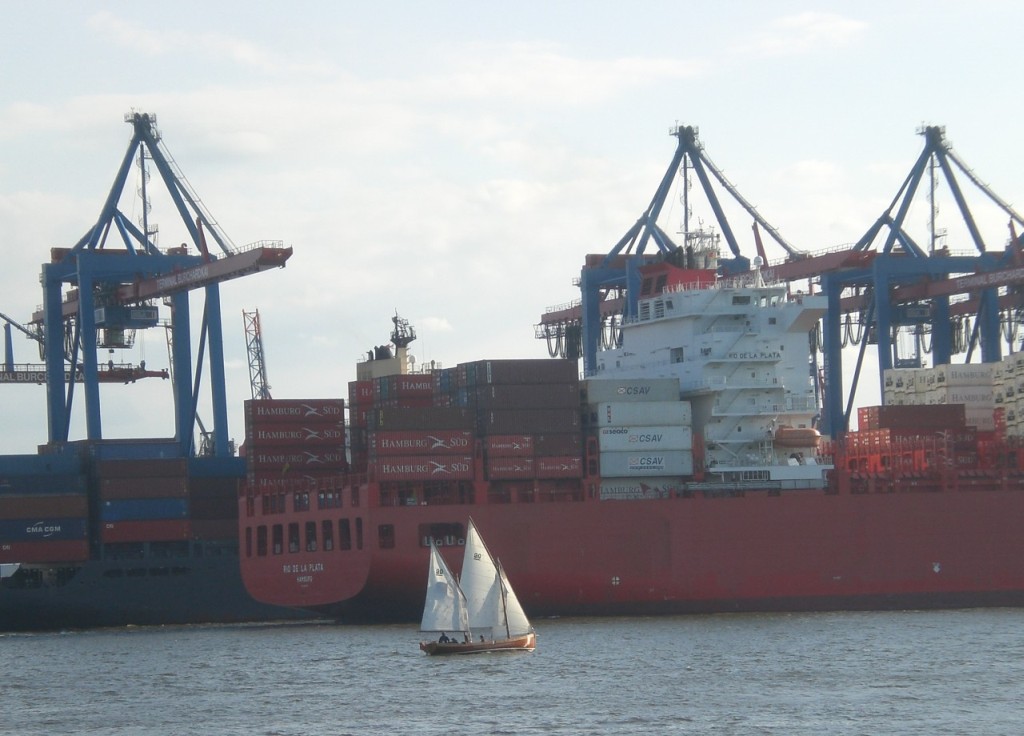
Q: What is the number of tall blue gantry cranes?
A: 3